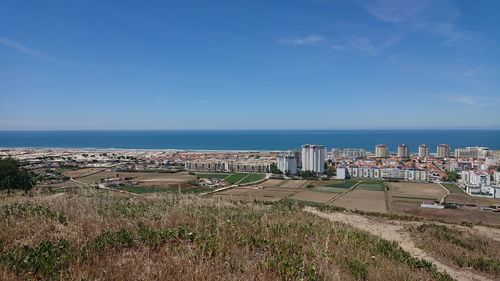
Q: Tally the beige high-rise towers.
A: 4